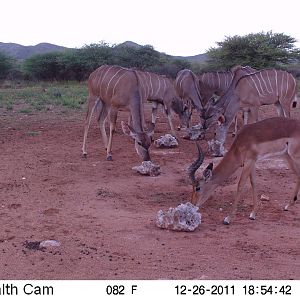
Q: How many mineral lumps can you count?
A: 5